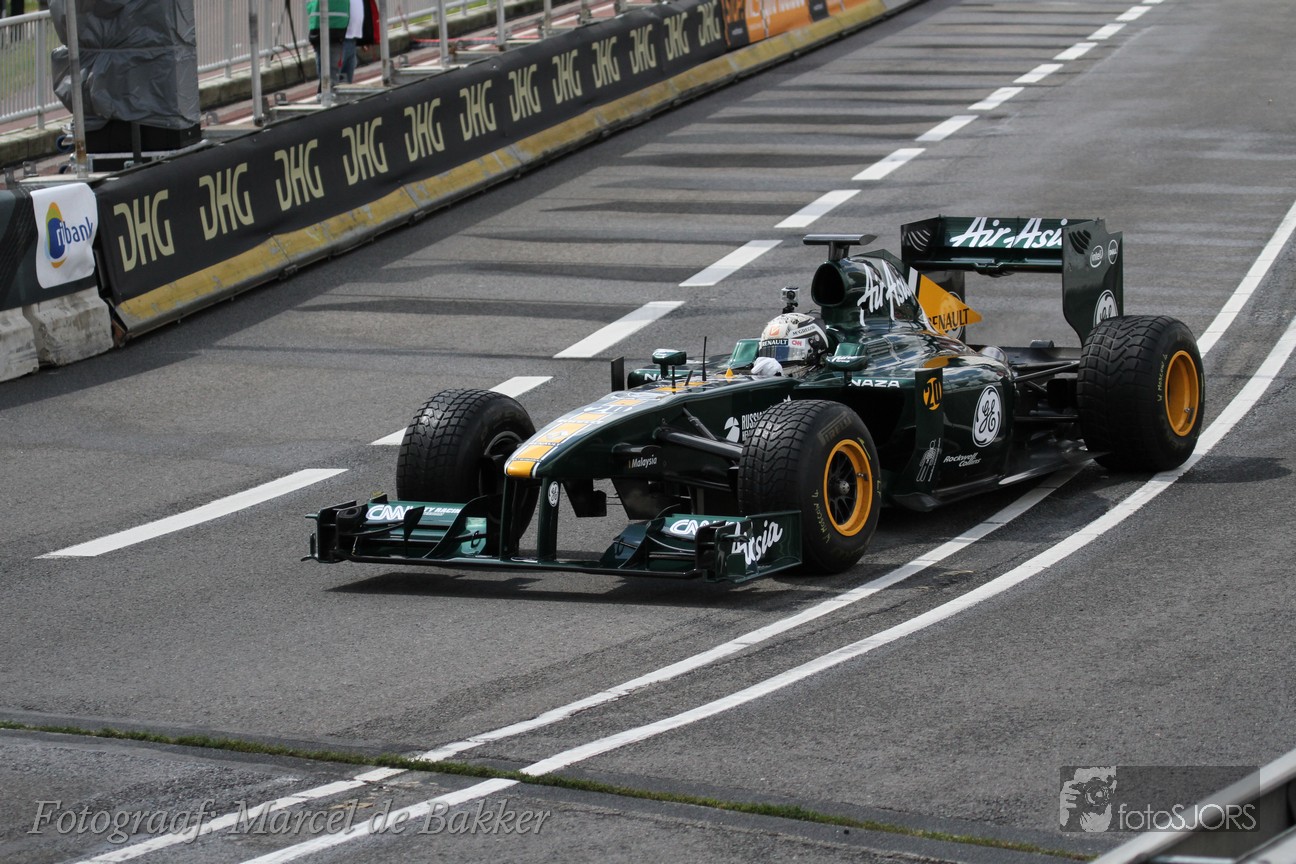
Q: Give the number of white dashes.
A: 13